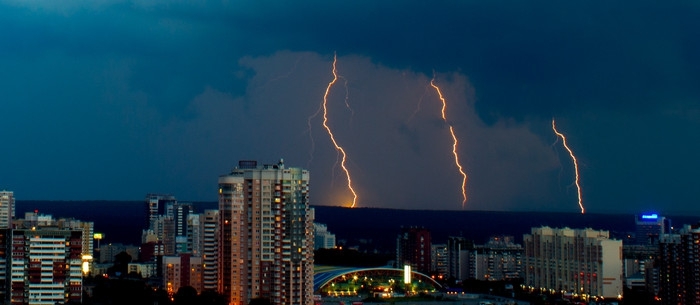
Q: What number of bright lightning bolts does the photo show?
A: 3